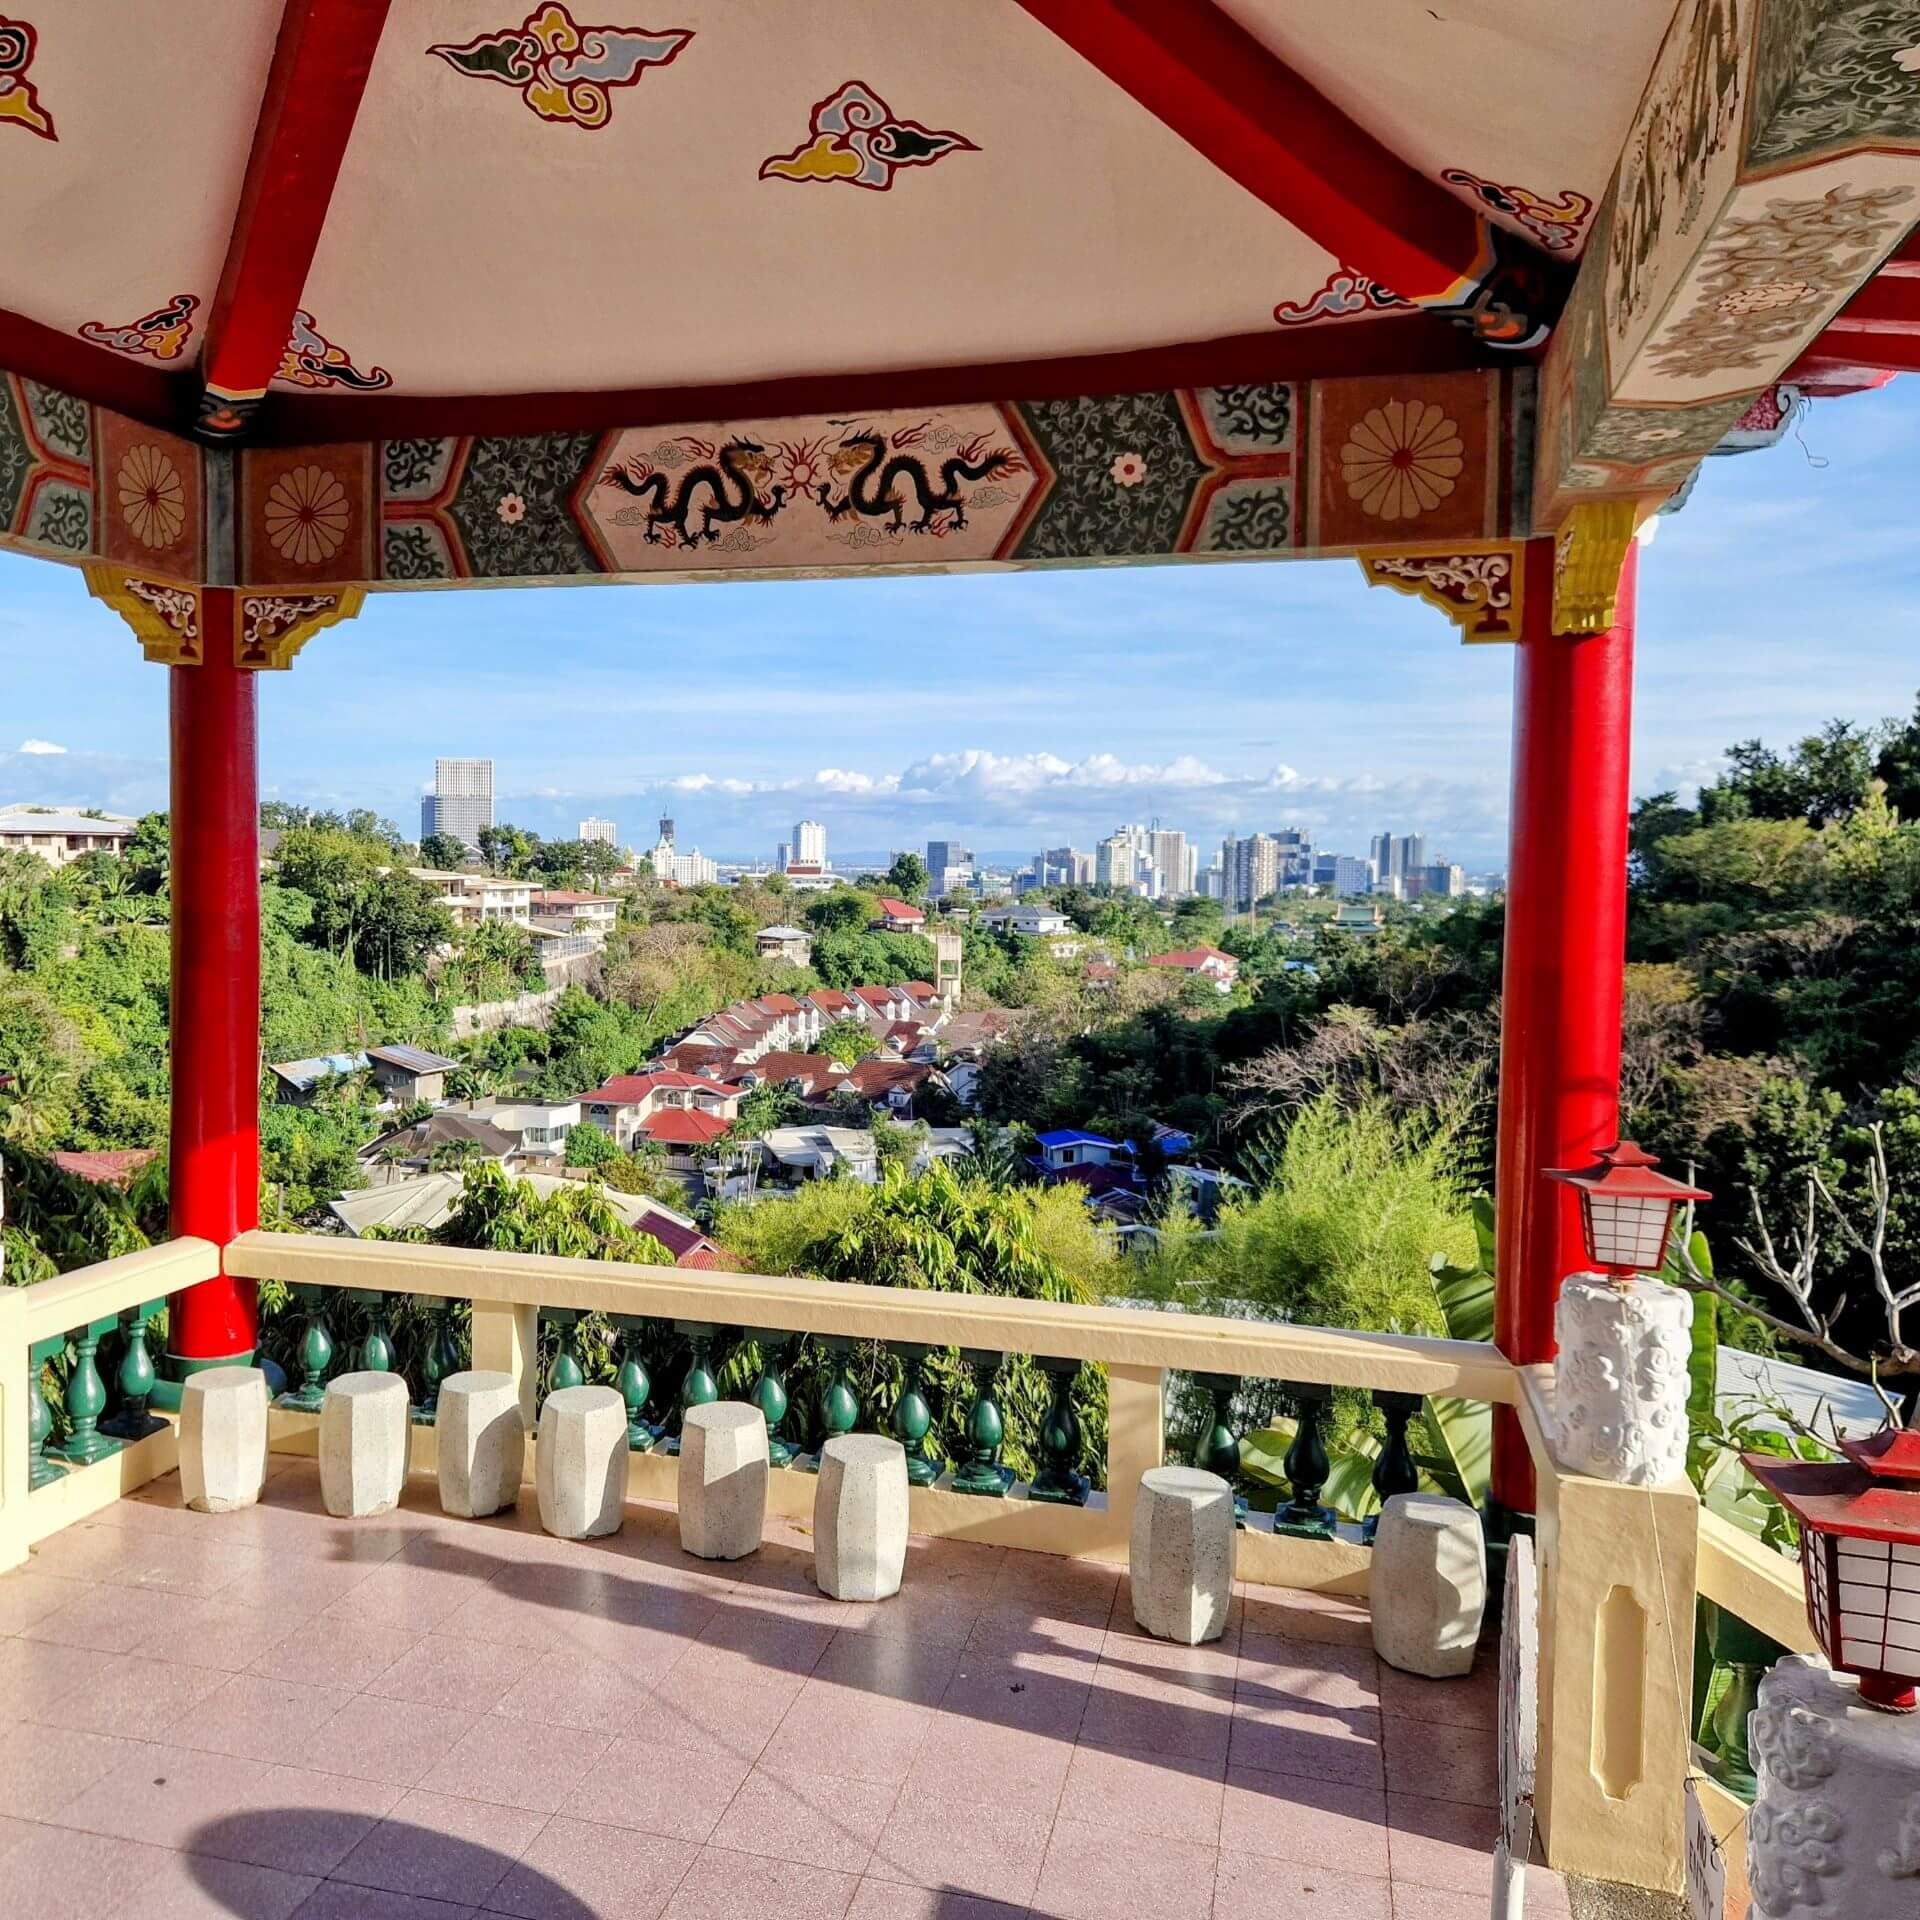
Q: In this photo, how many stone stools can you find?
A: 8